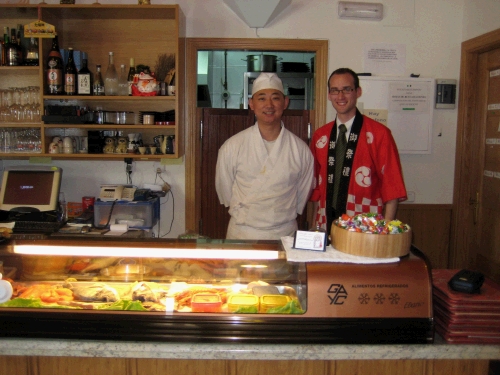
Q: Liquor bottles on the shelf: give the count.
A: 12